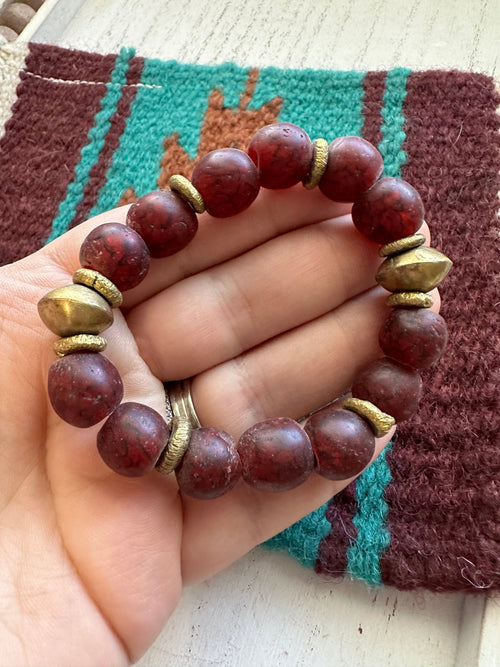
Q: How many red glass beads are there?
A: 13